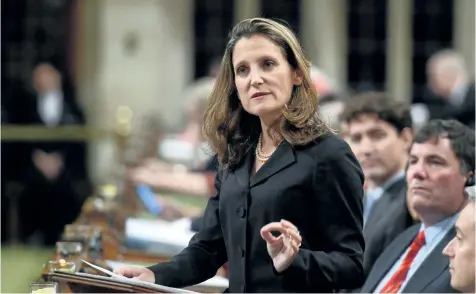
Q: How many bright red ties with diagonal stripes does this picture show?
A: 1